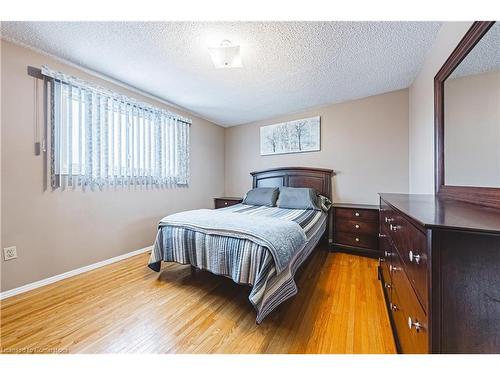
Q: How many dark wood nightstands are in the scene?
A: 2